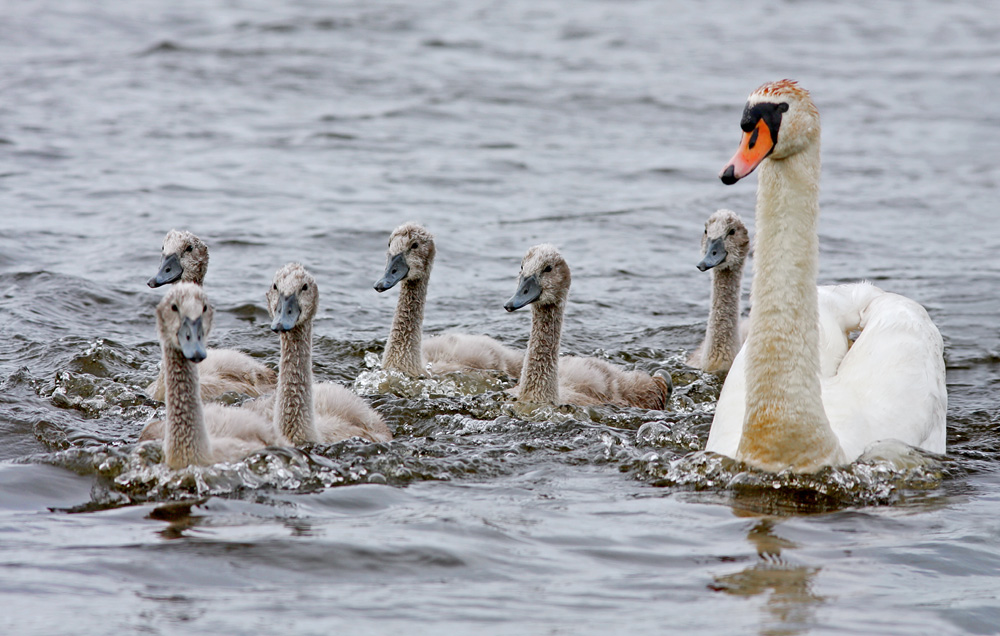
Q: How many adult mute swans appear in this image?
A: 1